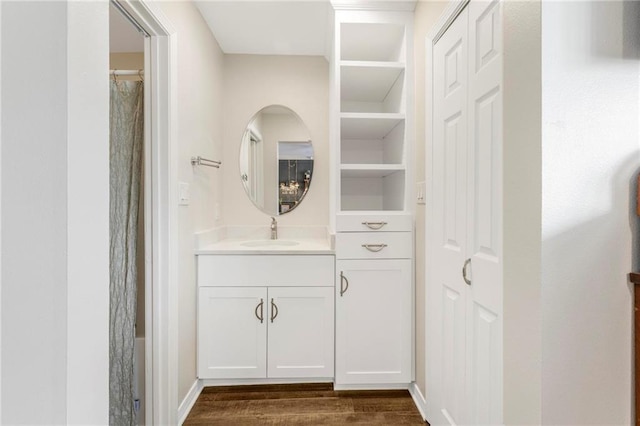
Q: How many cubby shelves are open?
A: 4